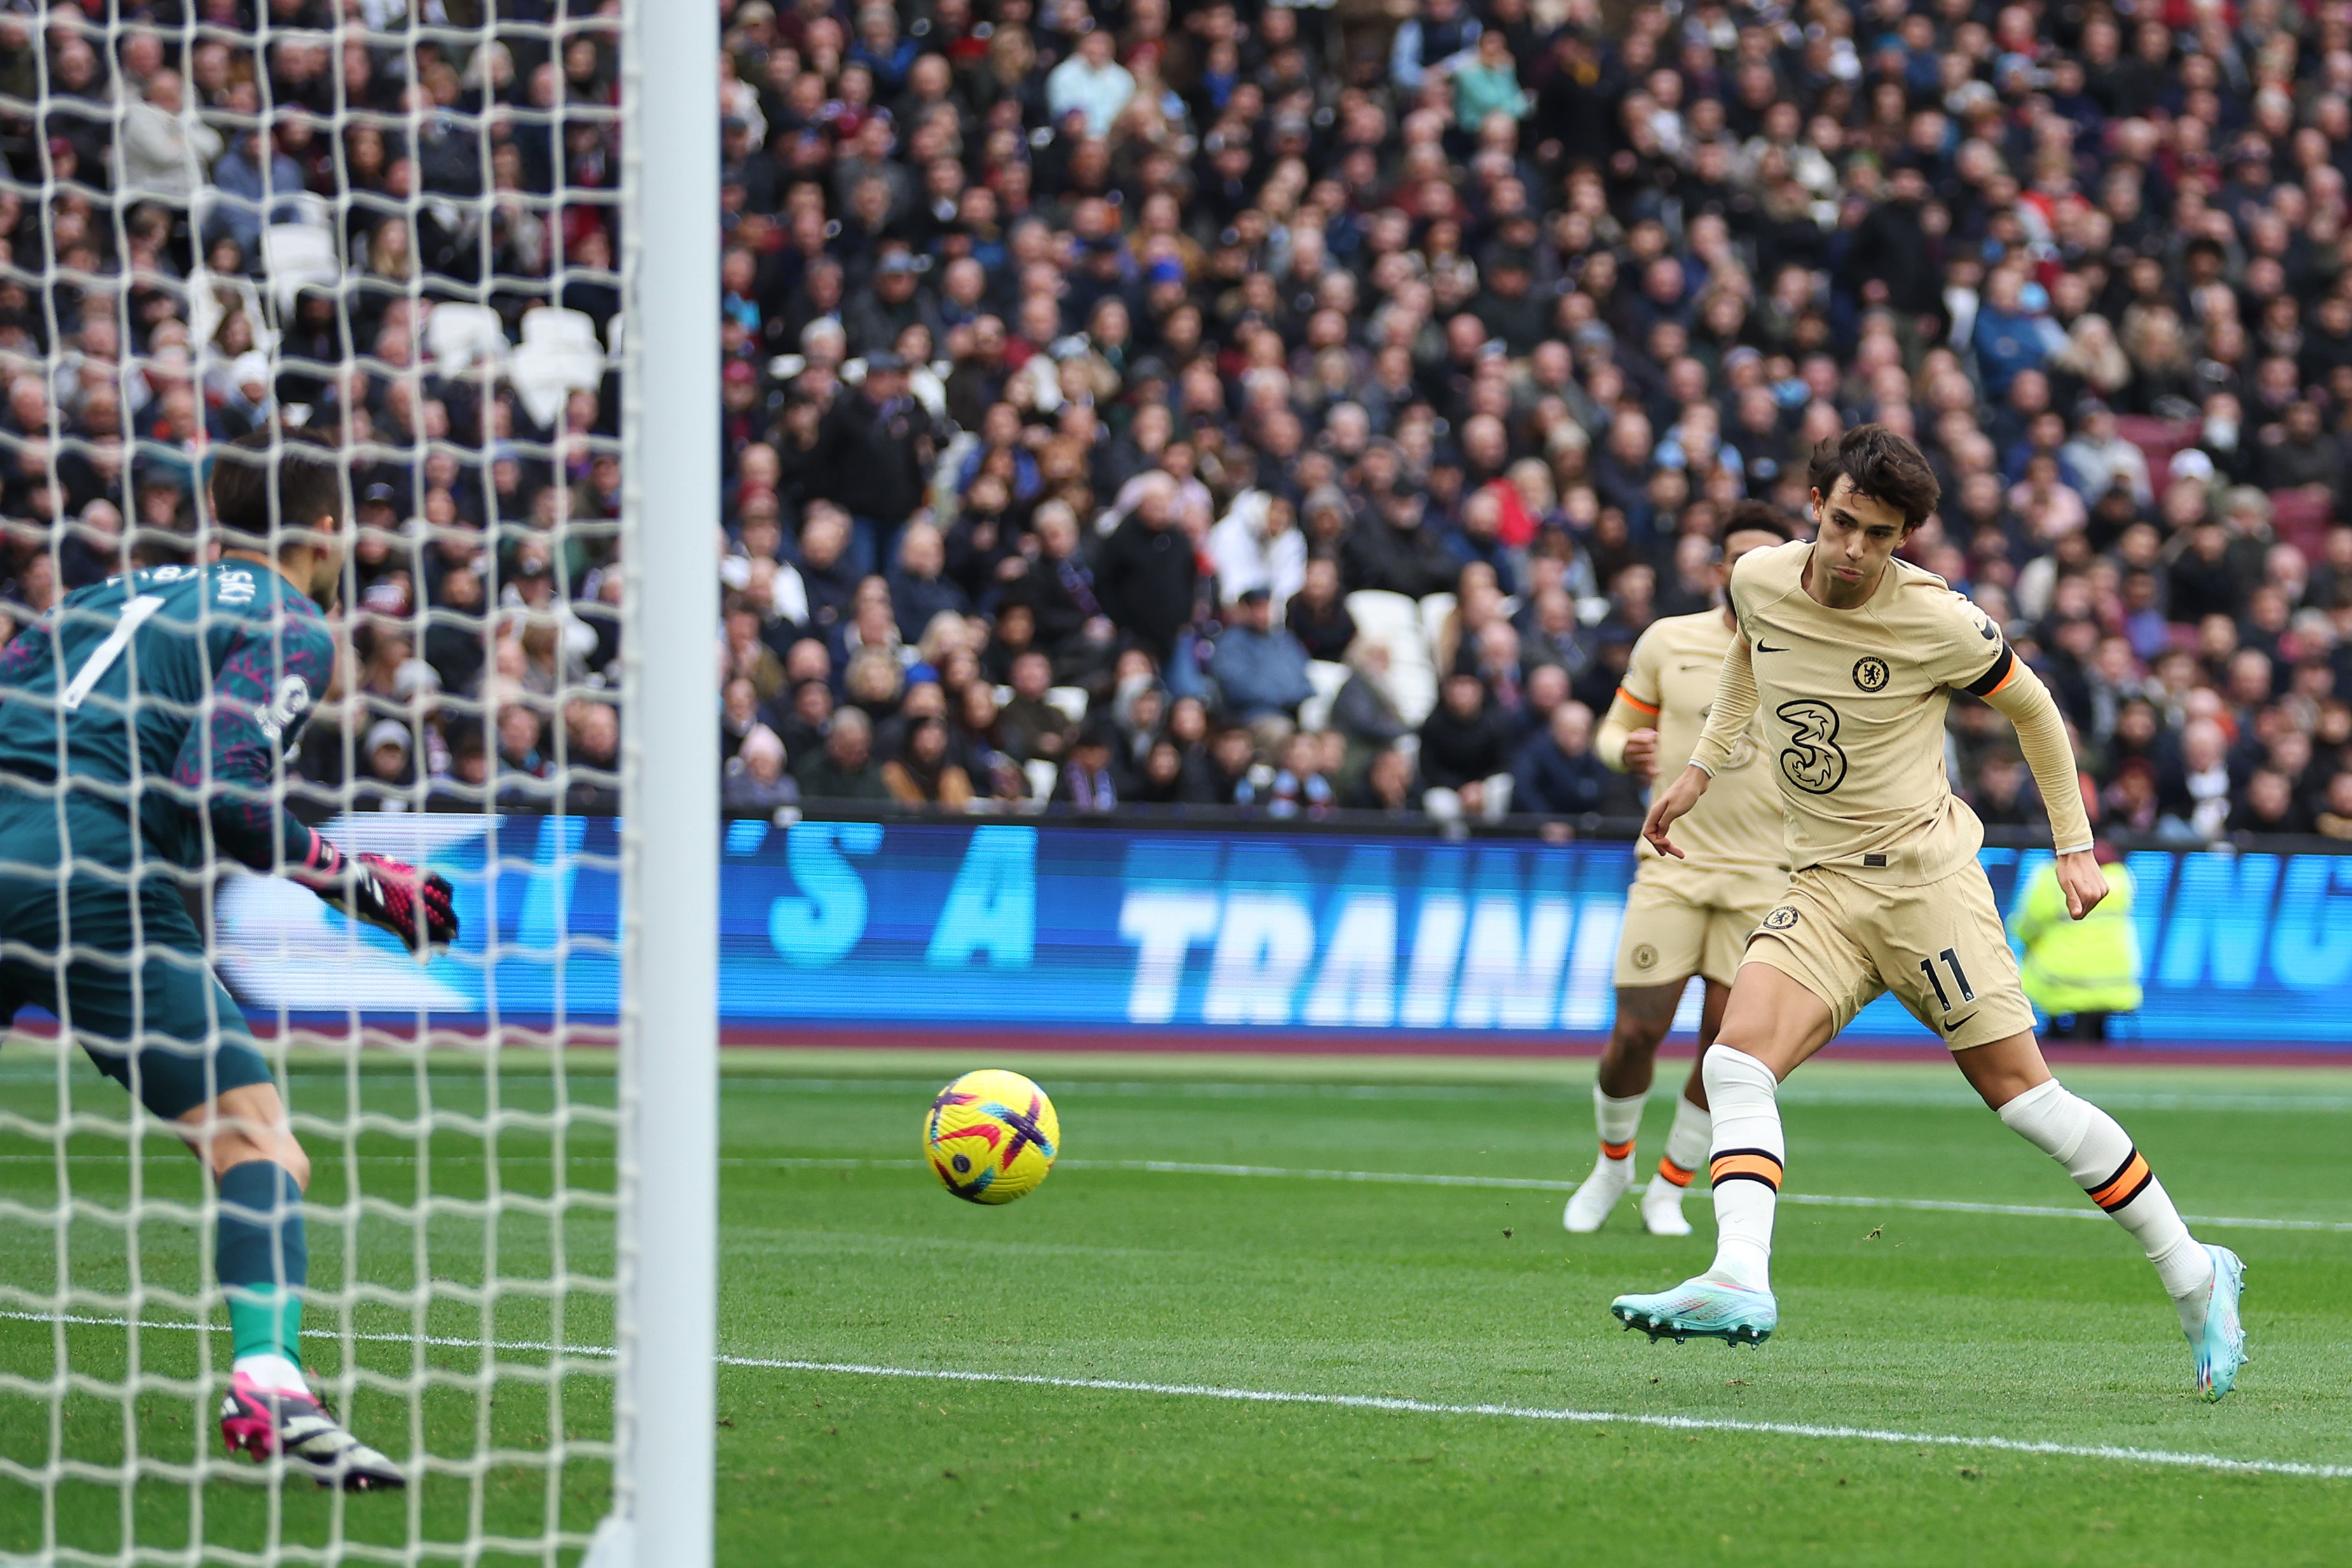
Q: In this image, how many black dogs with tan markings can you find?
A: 0